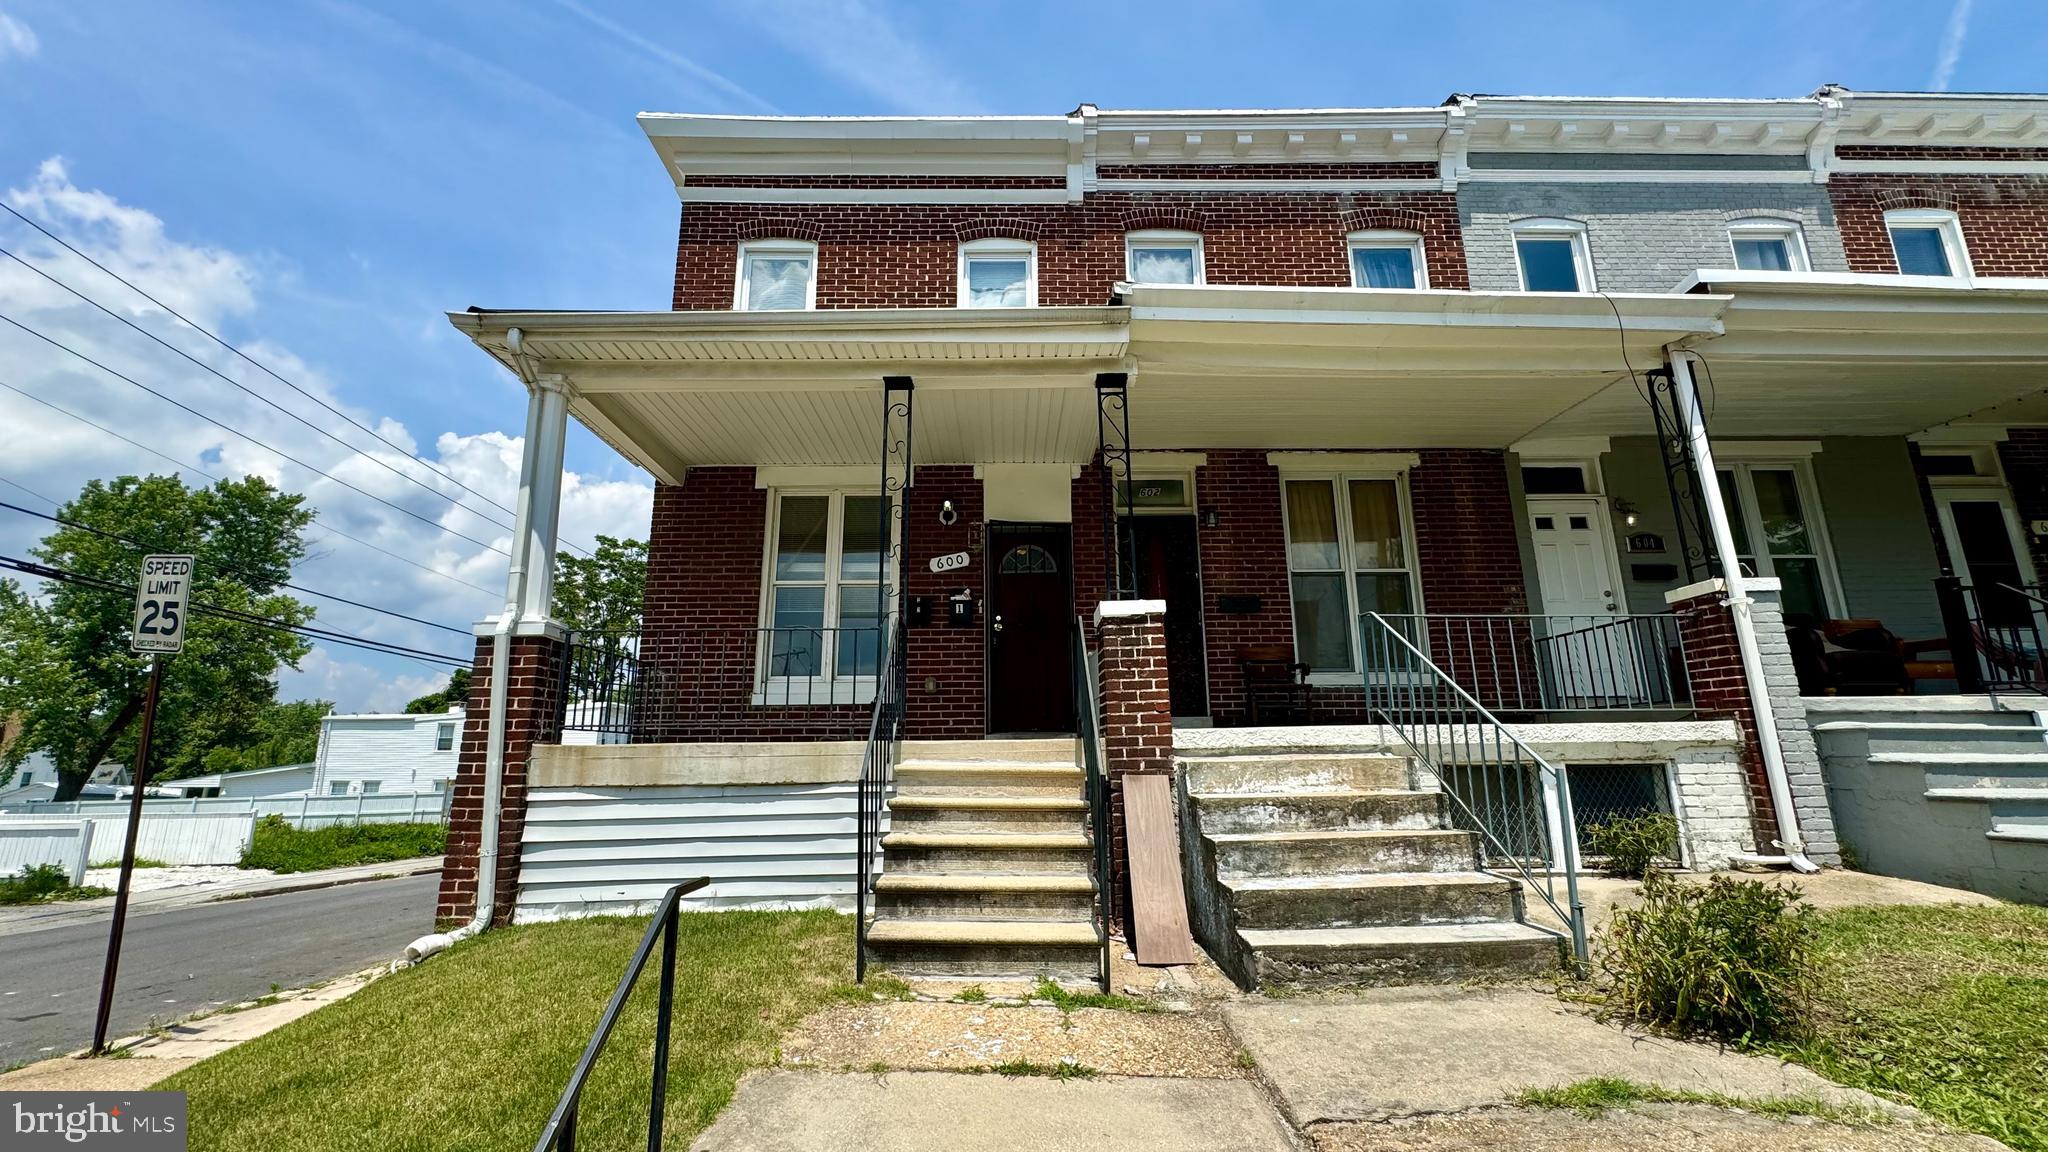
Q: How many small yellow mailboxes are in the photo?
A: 0